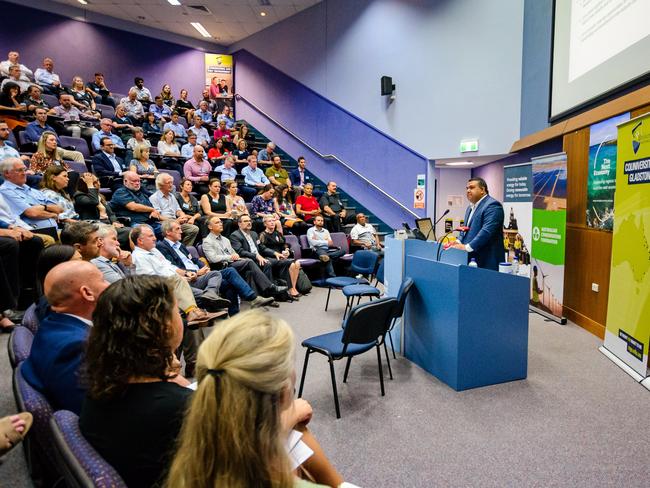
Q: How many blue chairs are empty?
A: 4